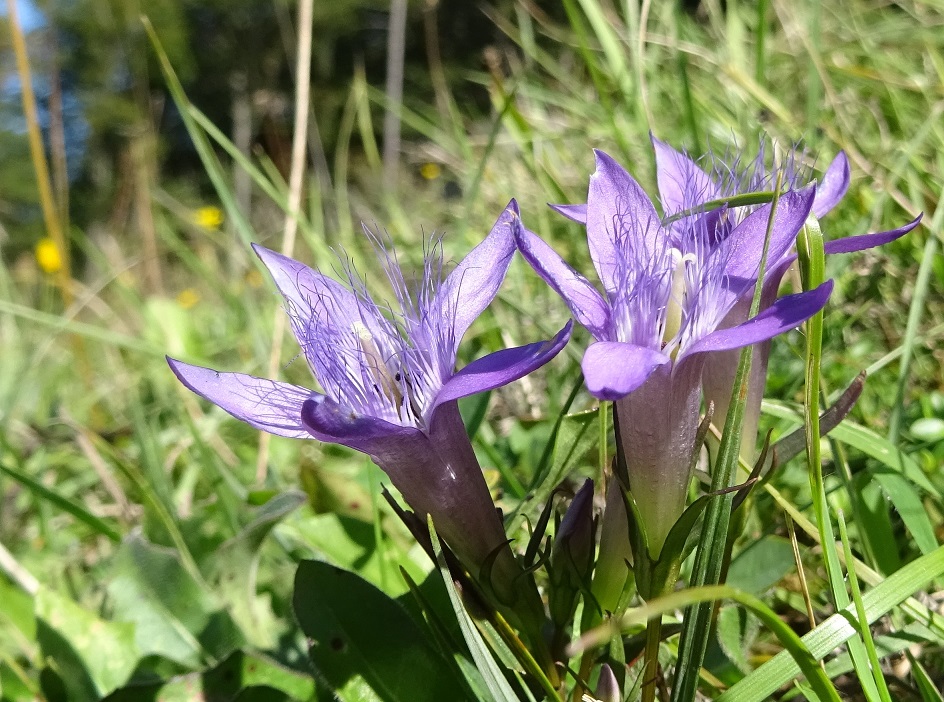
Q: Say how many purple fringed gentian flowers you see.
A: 3